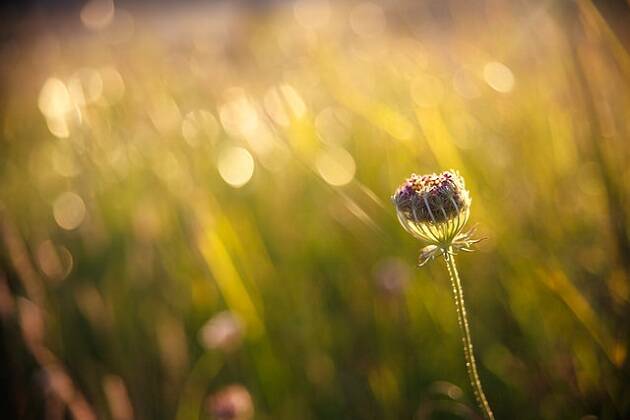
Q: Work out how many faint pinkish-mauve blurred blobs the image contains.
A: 3